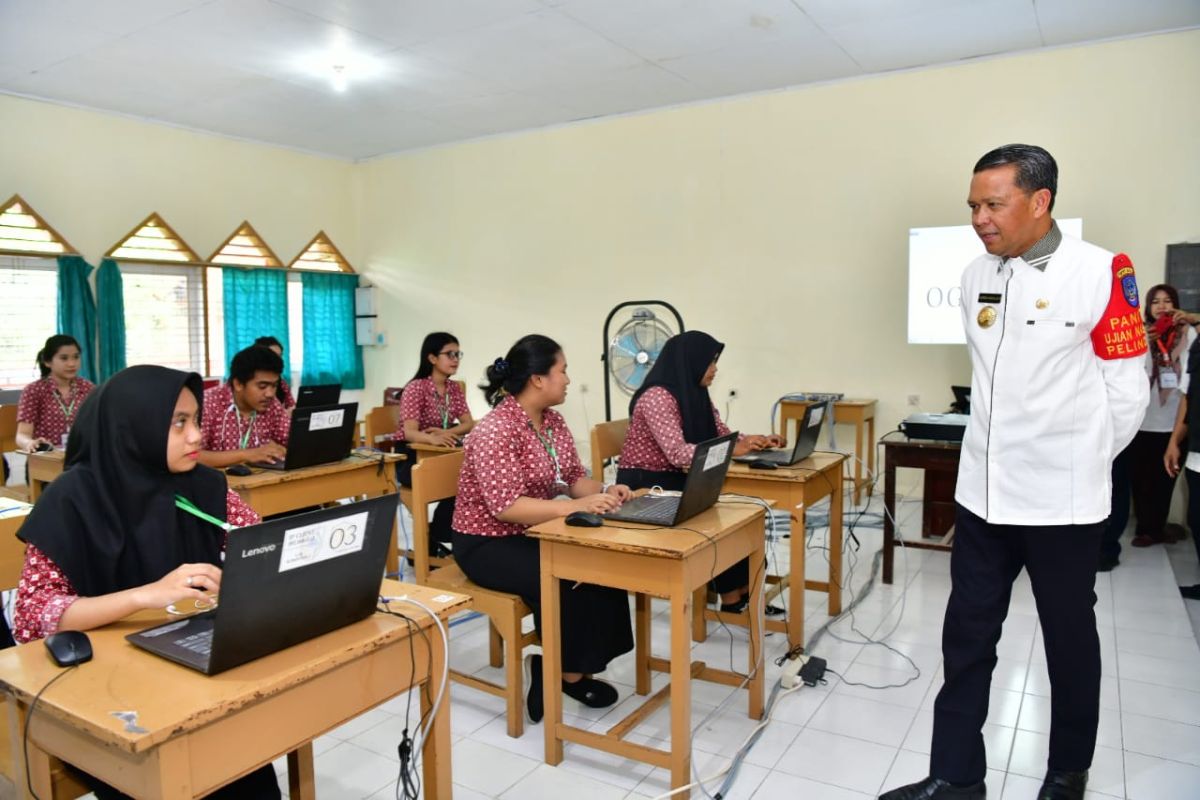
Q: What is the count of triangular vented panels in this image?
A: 4